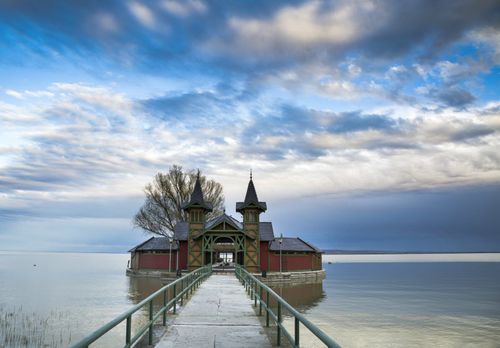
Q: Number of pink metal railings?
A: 0